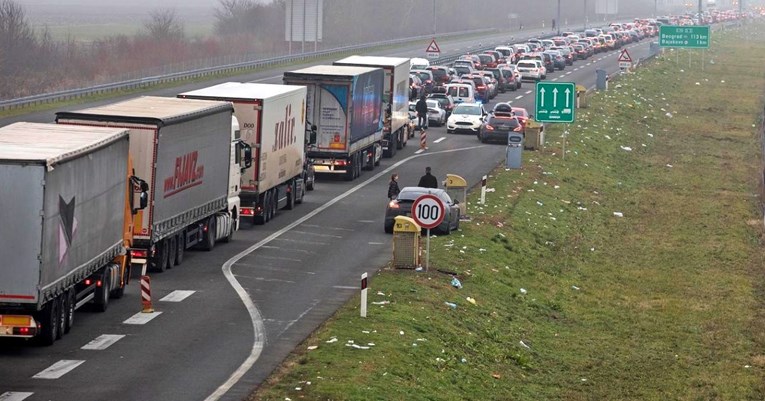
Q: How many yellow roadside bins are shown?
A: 4